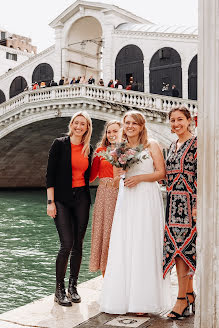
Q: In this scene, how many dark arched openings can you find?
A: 6